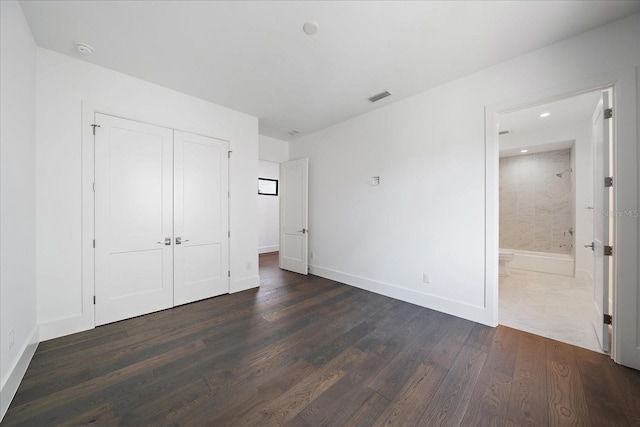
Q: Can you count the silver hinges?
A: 12